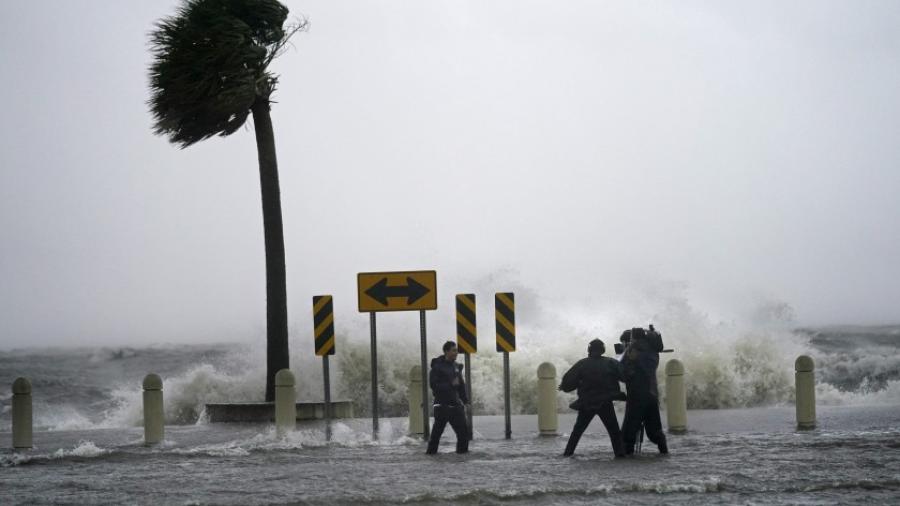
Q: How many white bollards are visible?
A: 7